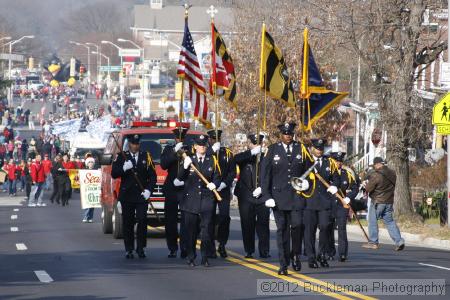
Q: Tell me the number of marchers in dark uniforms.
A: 8